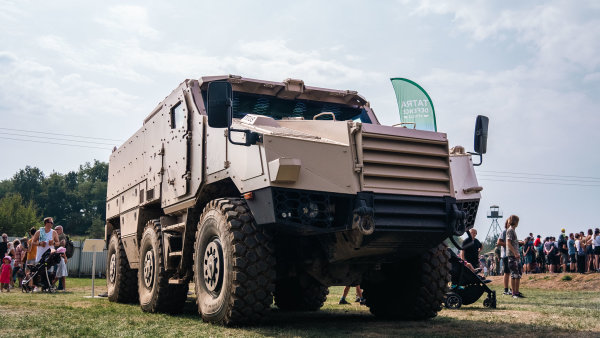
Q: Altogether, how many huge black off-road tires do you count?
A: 5